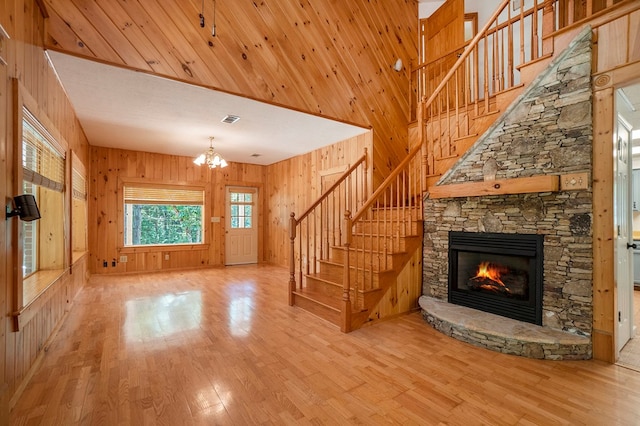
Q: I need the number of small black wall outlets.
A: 2